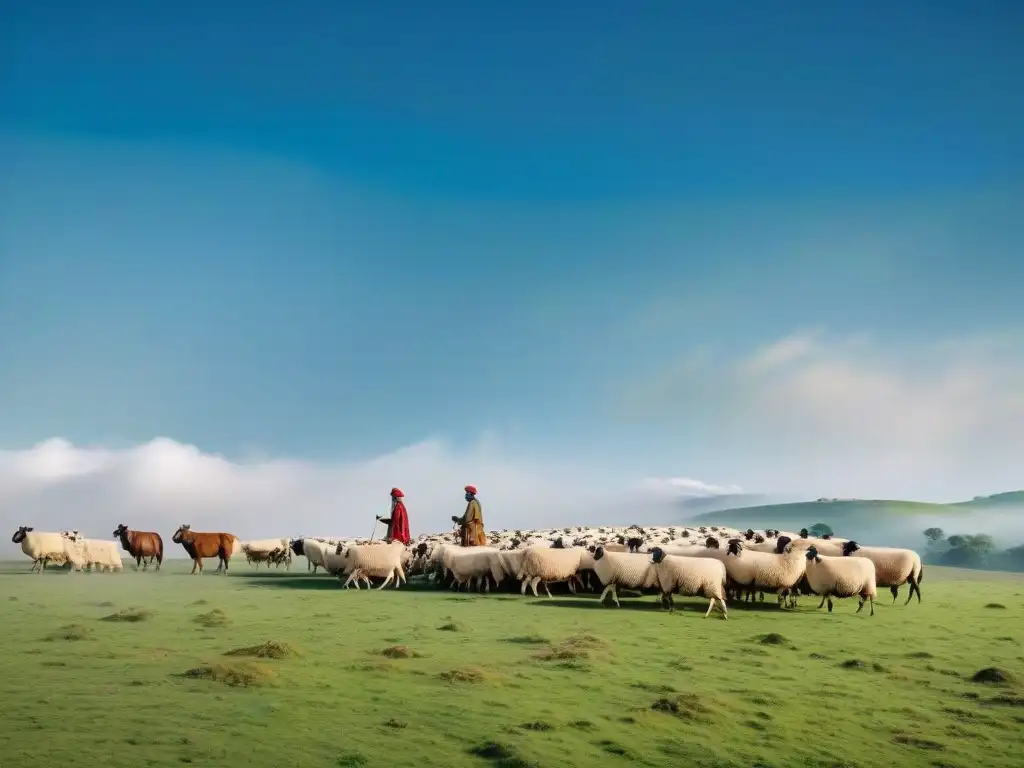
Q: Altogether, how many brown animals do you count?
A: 2